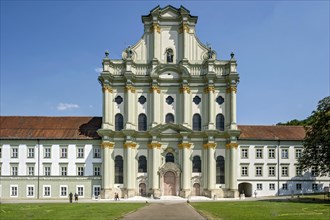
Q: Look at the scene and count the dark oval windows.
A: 5